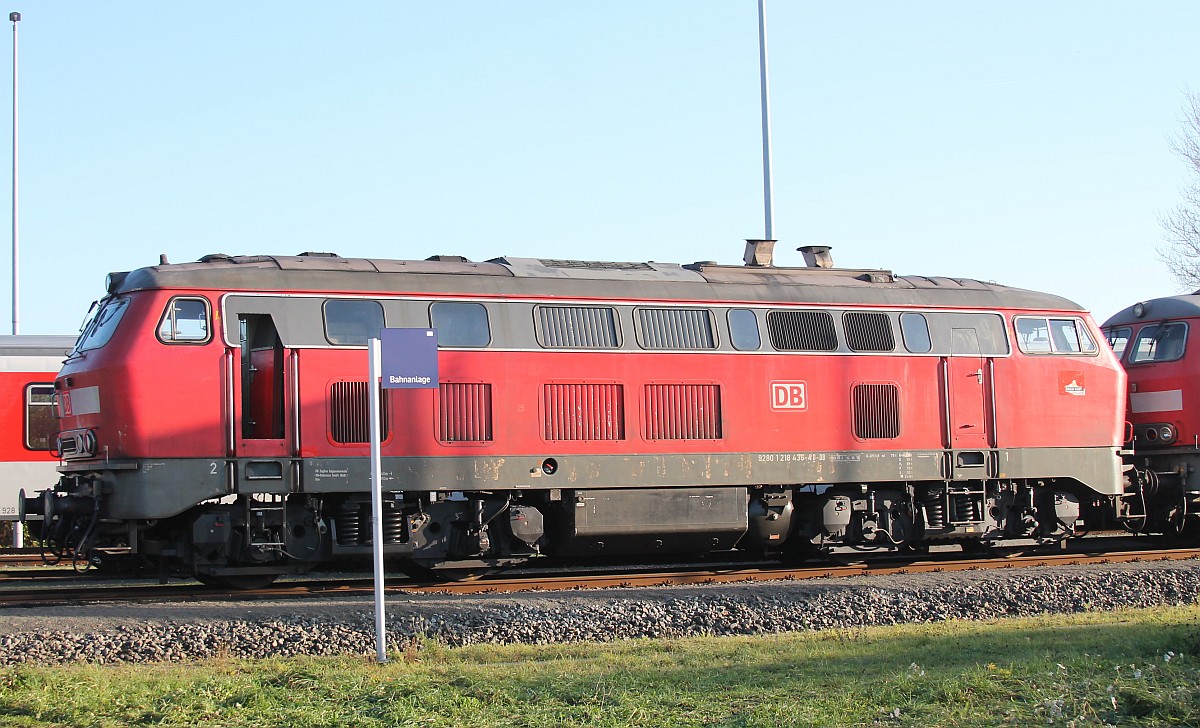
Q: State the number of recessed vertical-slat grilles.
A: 9